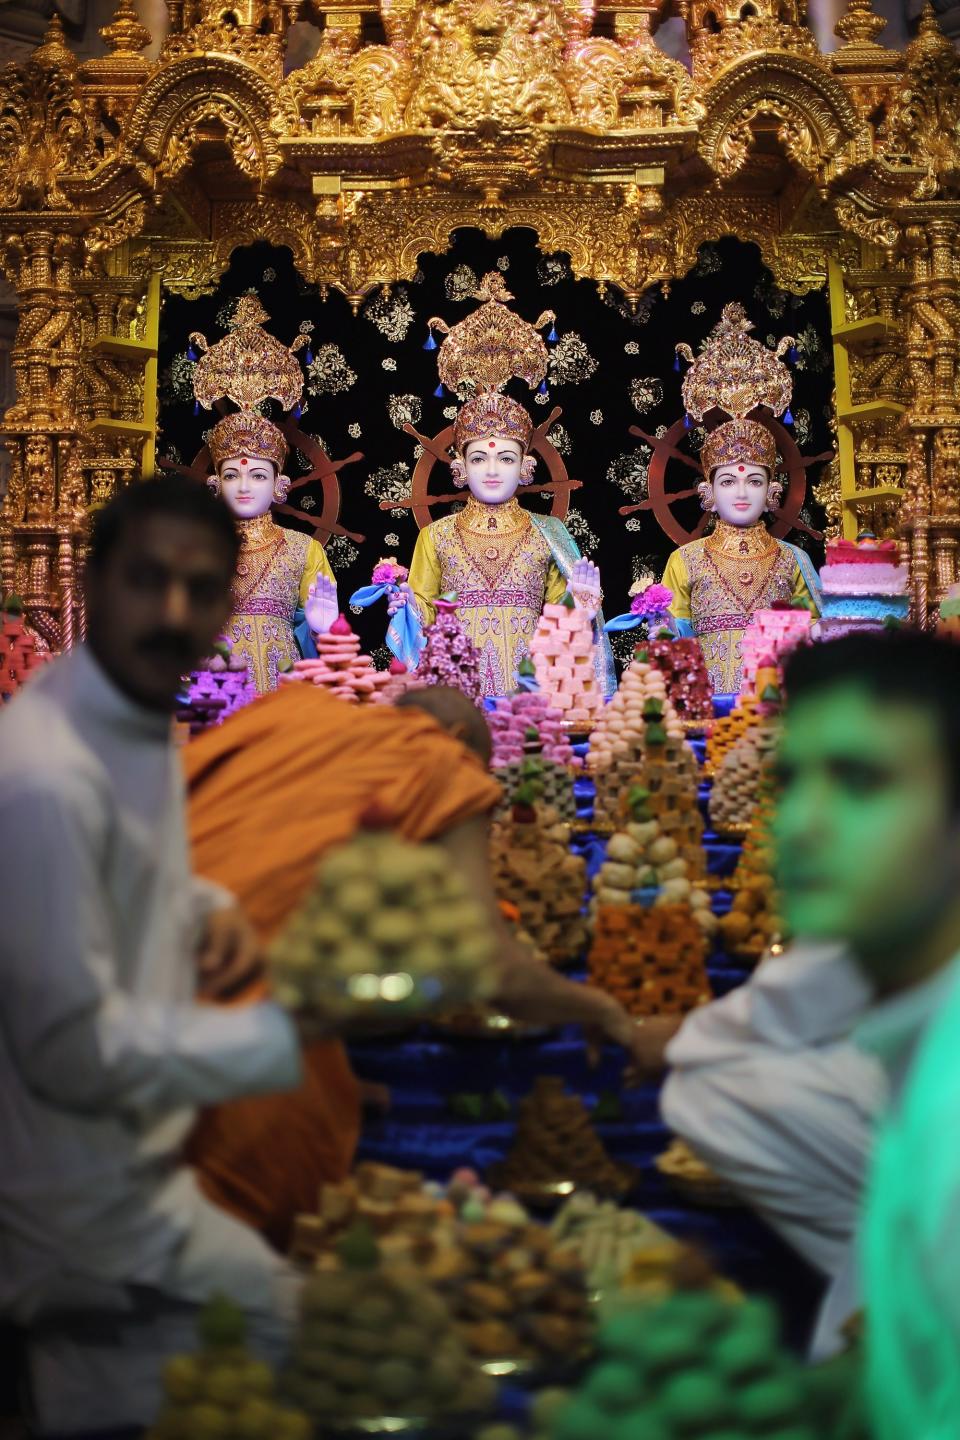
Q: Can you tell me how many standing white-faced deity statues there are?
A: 3